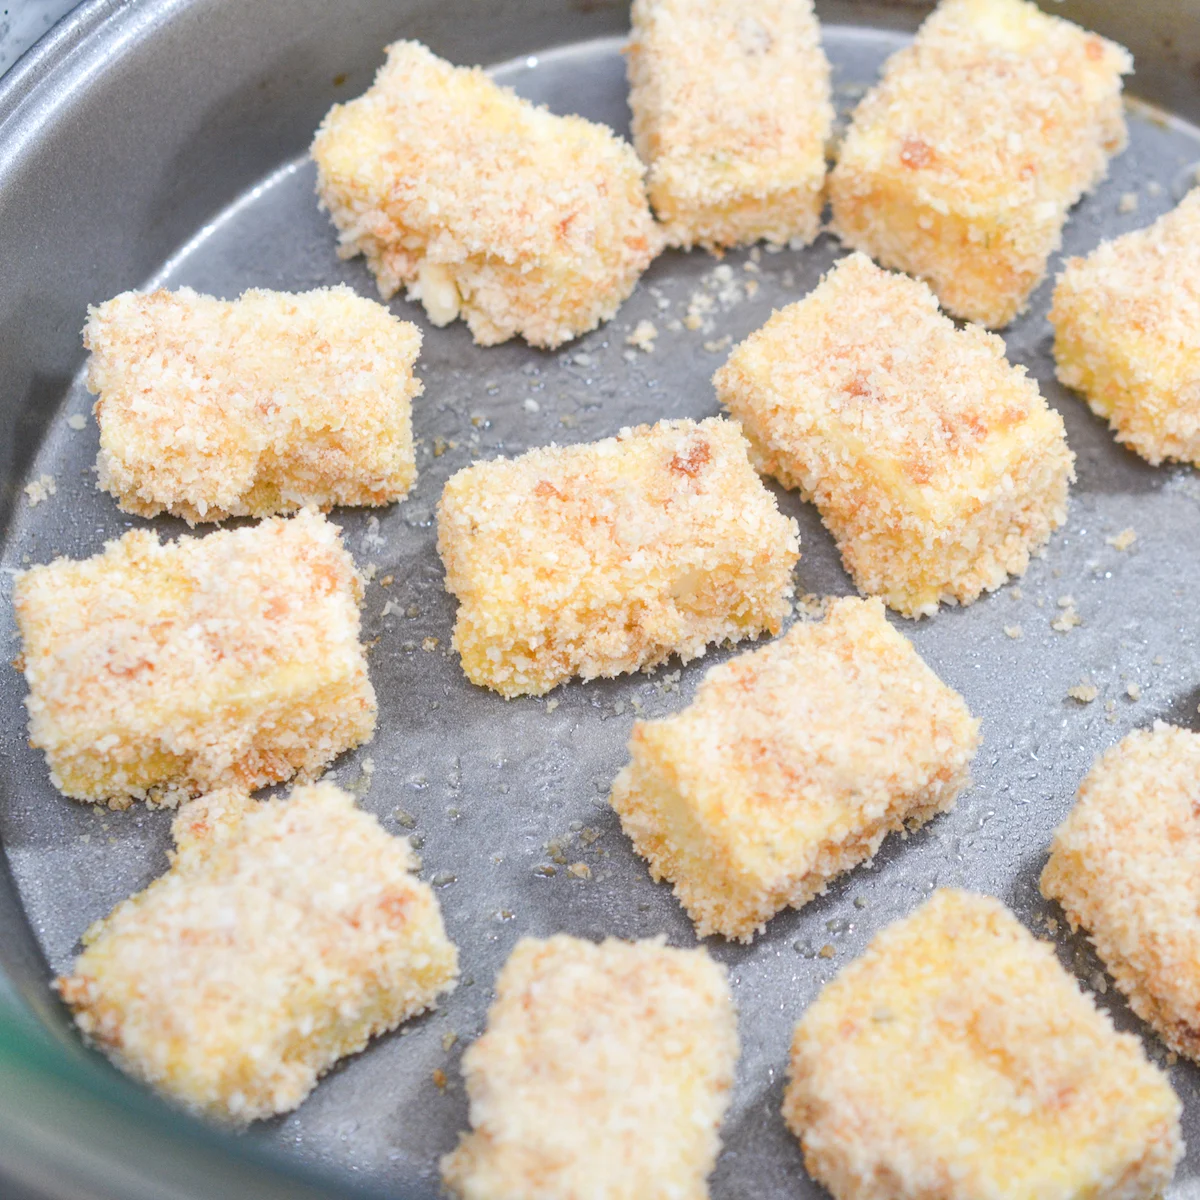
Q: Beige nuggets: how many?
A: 13